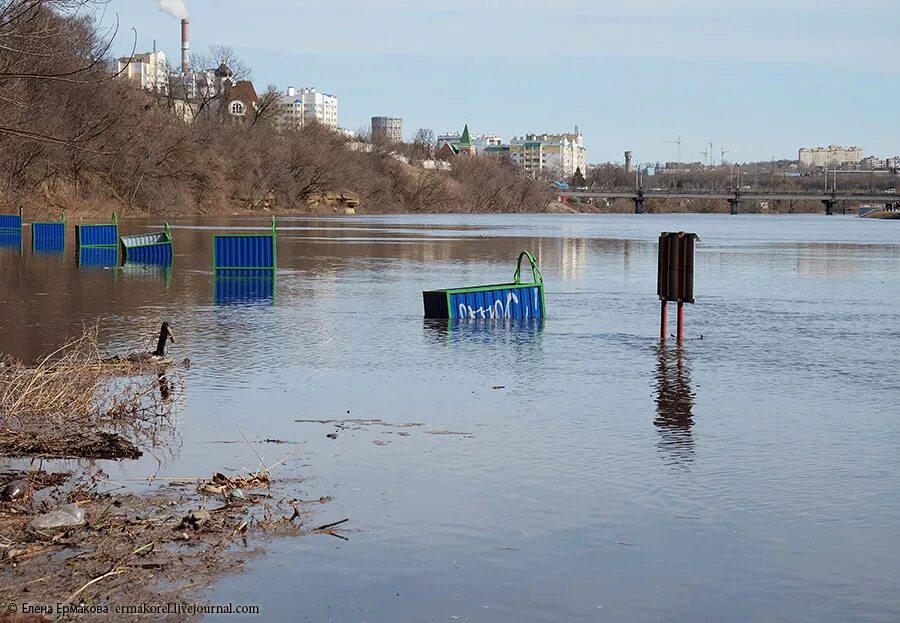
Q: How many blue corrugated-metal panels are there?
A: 6